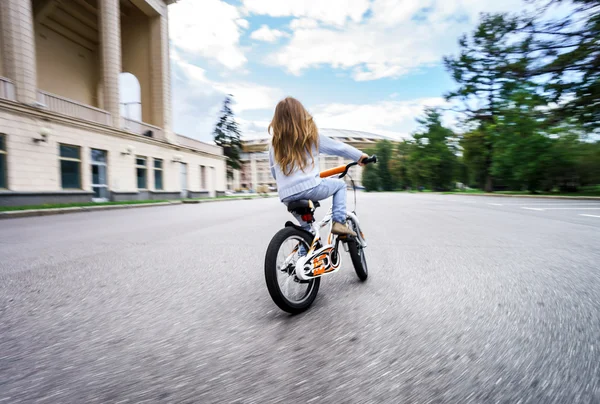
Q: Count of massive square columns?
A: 3